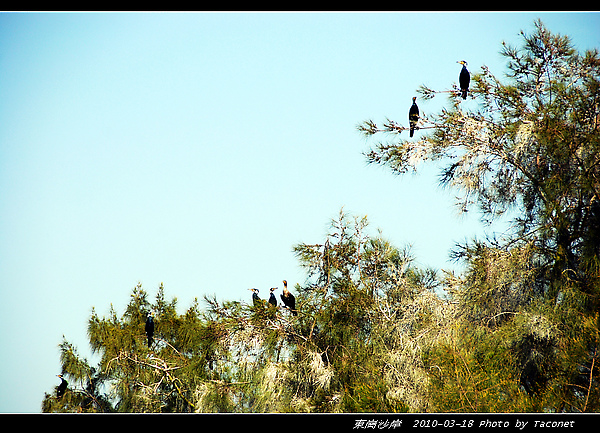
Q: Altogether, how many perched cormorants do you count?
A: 7